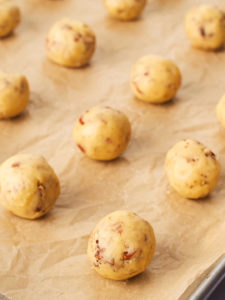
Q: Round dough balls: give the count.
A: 11